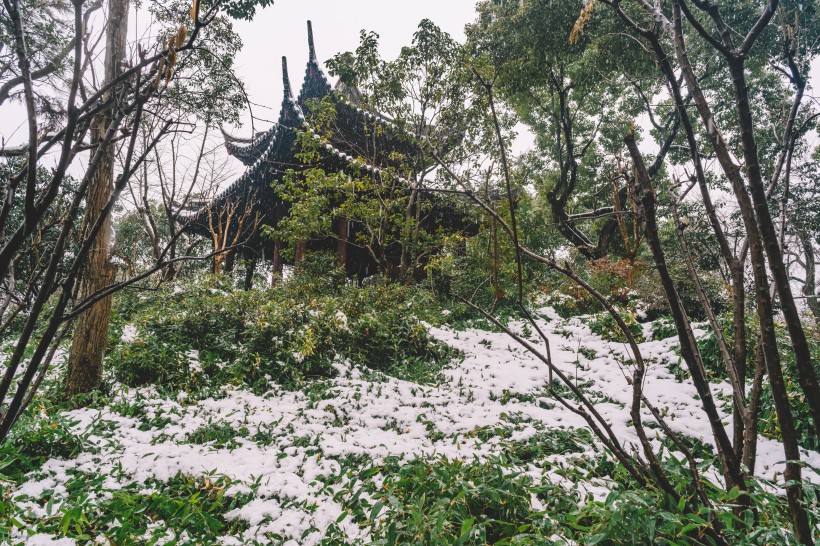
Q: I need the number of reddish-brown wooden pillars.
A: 3